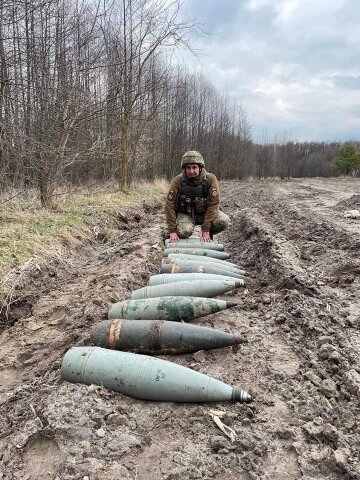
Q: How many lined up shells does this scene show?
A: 11